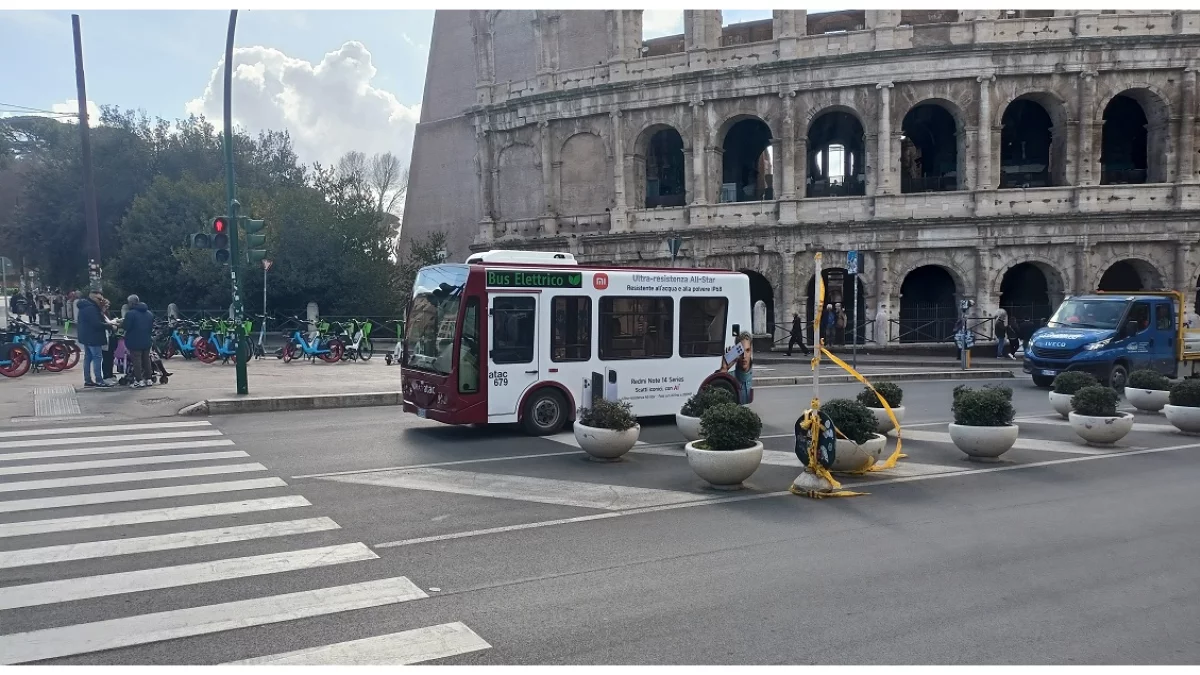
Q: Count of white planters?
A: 10